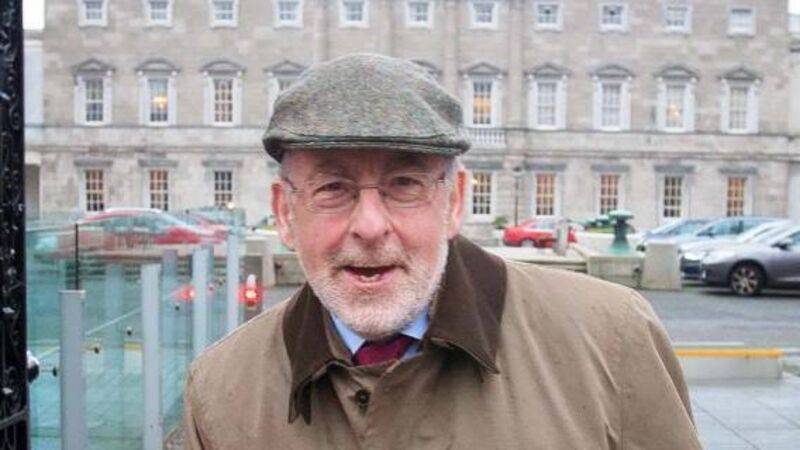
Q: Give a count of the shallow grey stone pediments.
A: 10